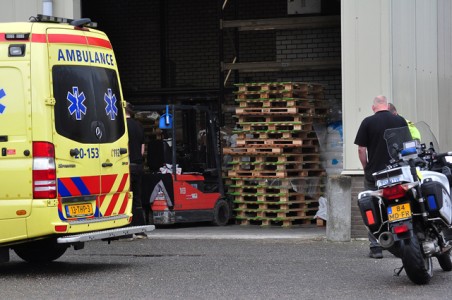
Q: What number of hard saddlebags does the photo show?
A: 2